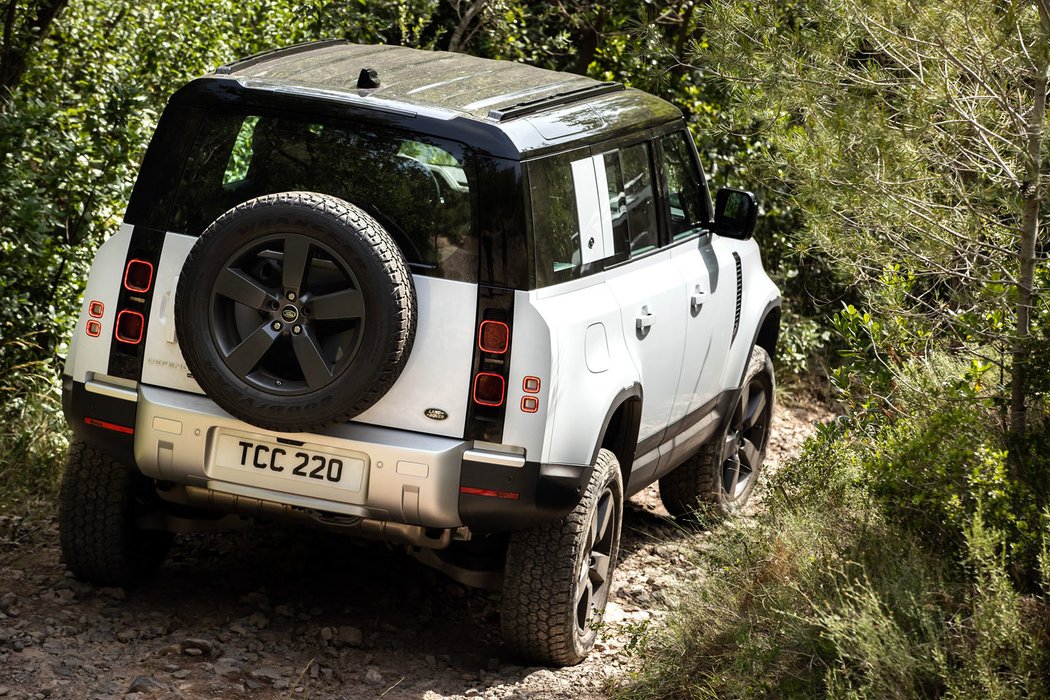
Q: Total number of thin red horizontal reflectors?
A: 2